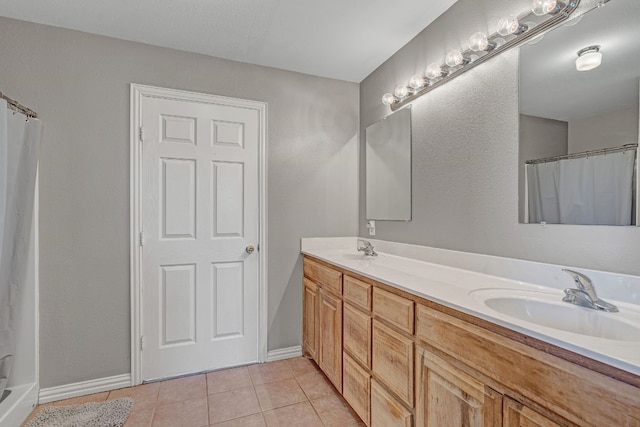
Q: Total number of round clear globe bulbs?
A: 8